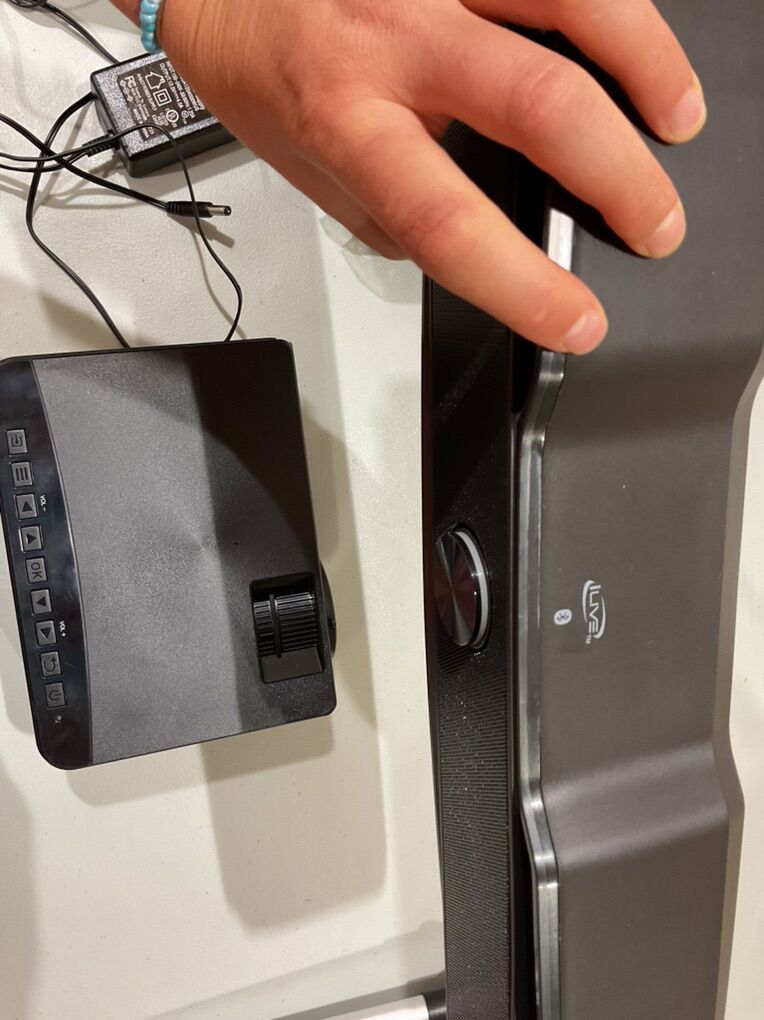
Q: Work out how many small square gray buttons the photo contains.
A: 9